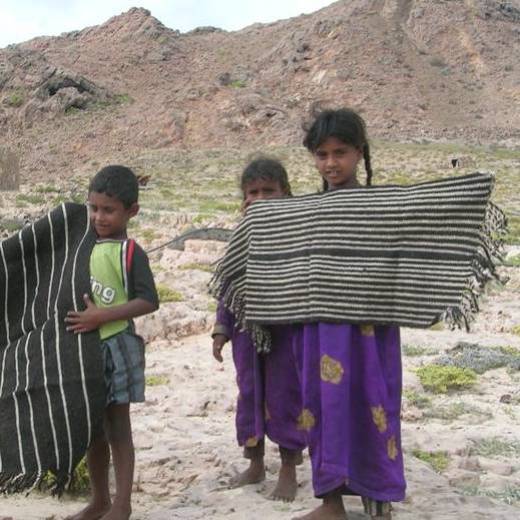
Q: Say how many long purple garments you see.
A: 2